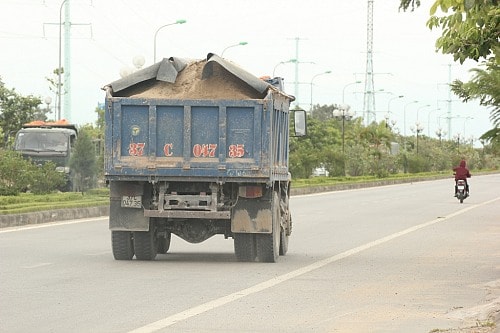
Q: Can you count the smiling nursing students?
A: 0